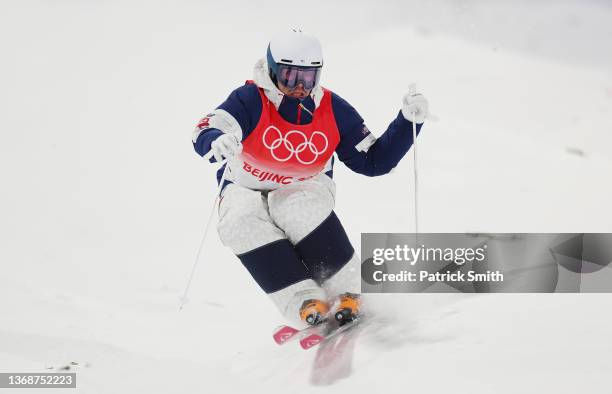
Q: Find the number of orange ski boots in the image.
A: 2